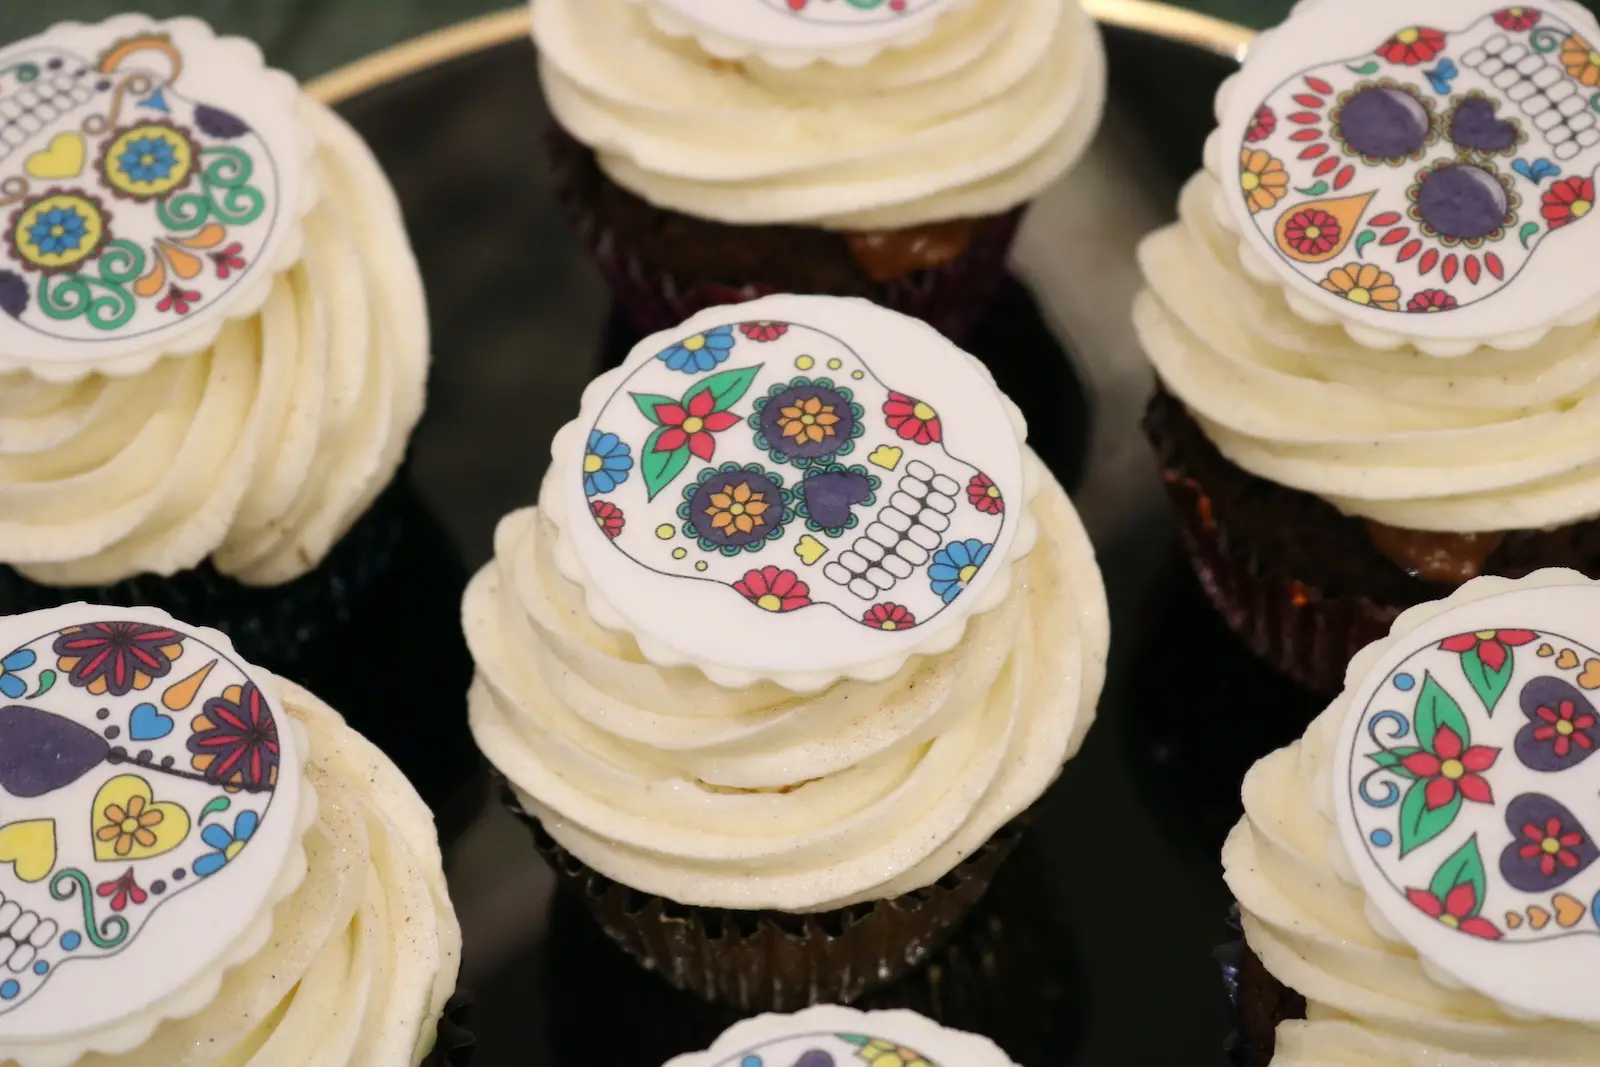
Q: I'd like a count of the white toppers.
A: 7